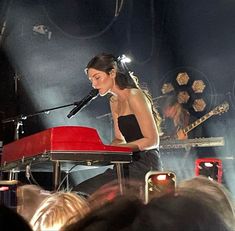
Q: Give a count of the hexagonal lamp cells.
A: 5